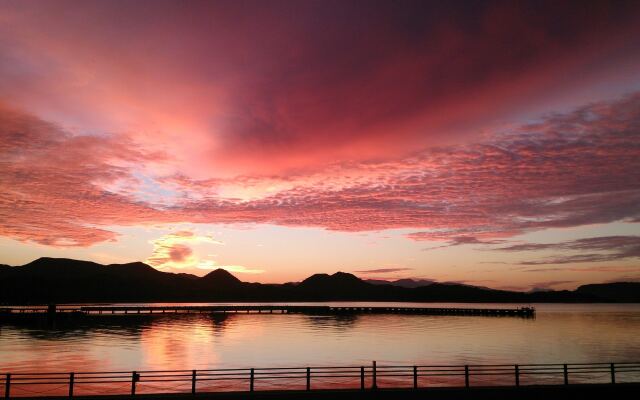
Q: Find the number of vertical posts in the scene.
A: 13